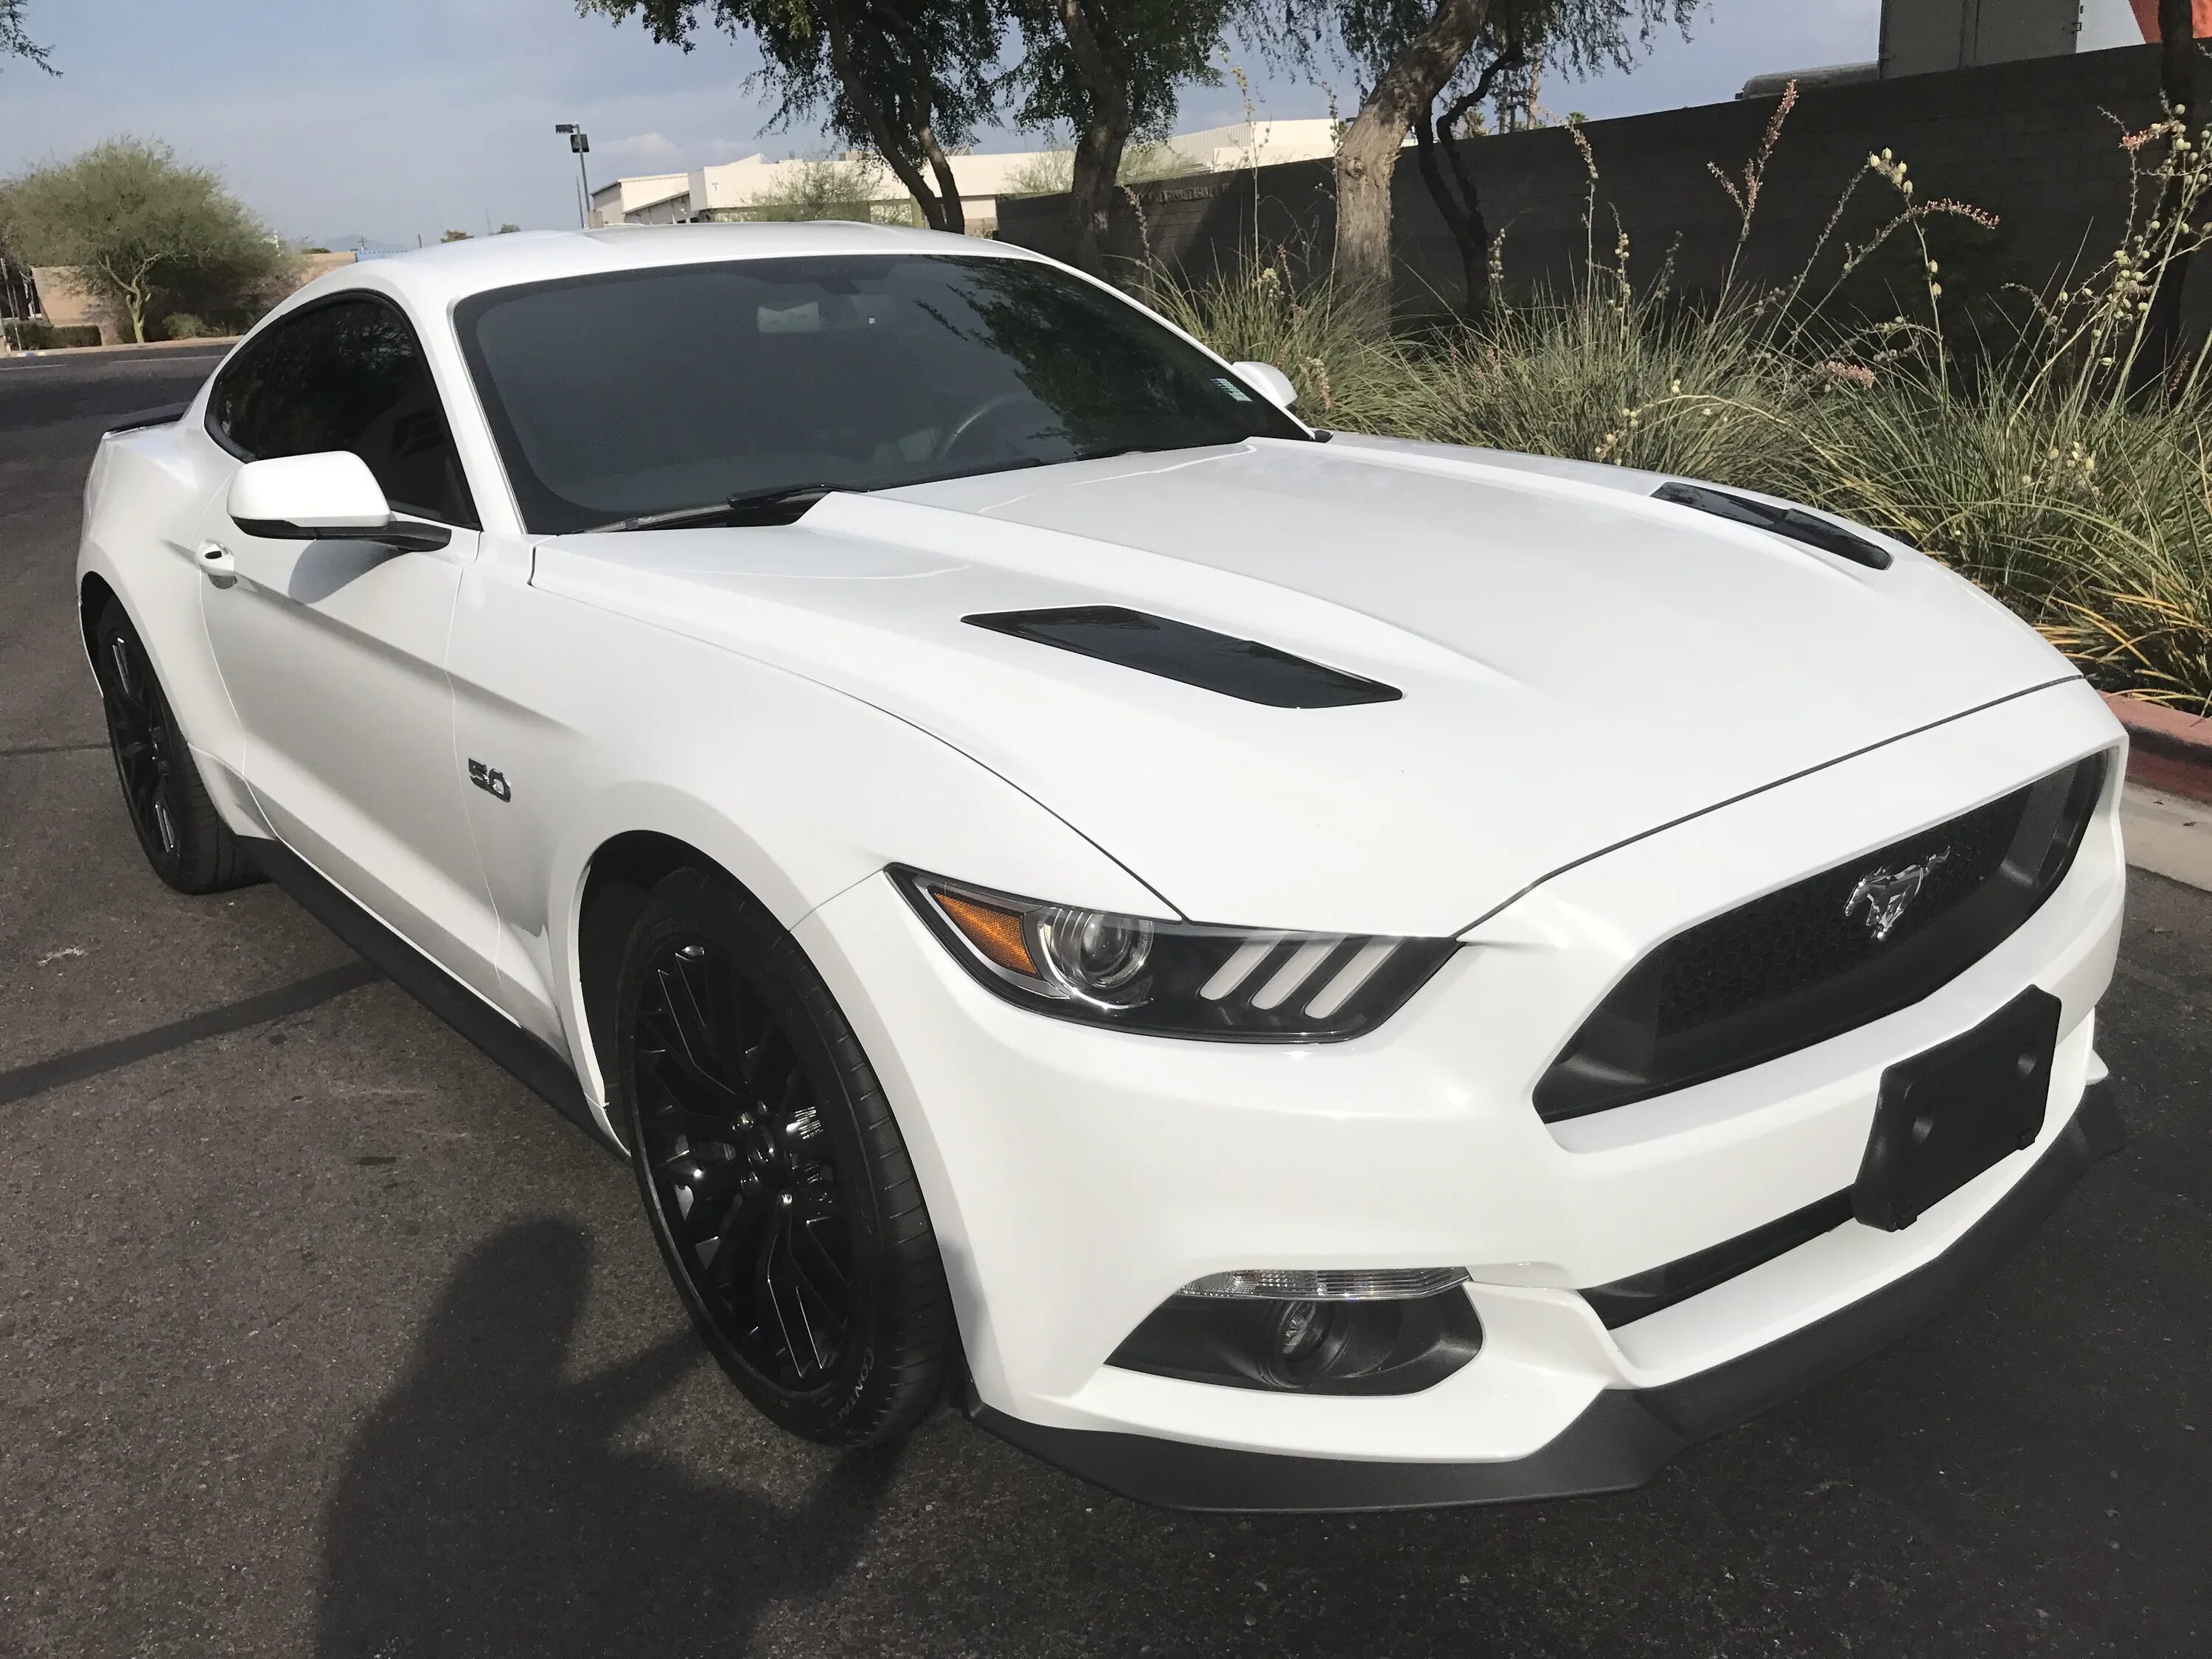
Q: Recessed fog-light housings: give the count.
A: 1